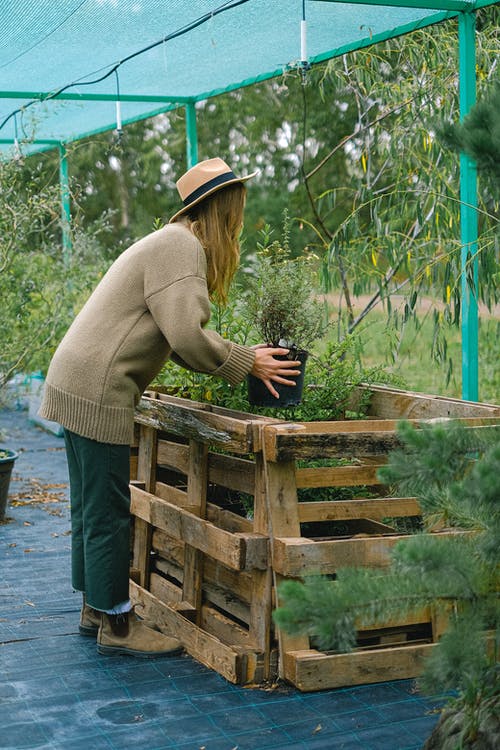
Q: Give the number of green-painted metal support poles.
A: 3